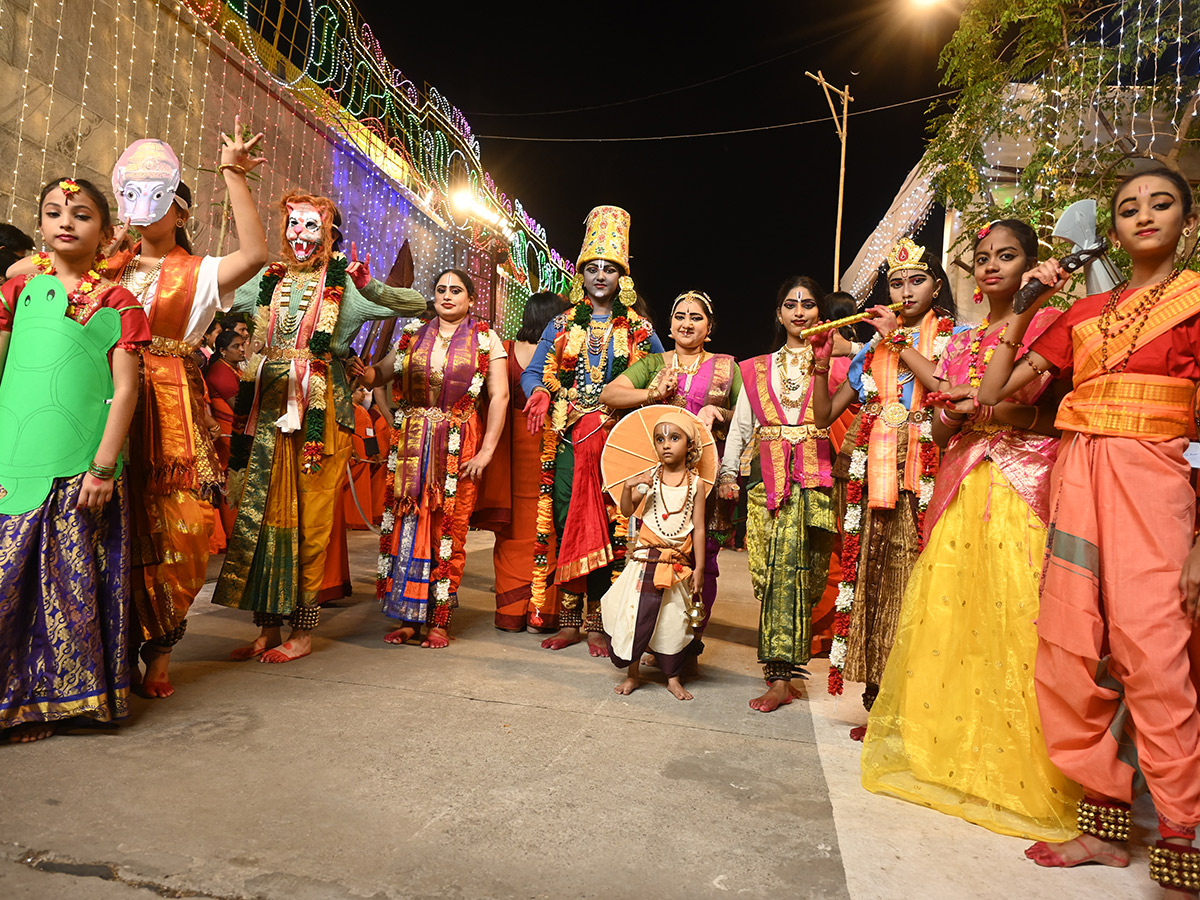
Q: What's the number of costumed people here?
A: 11